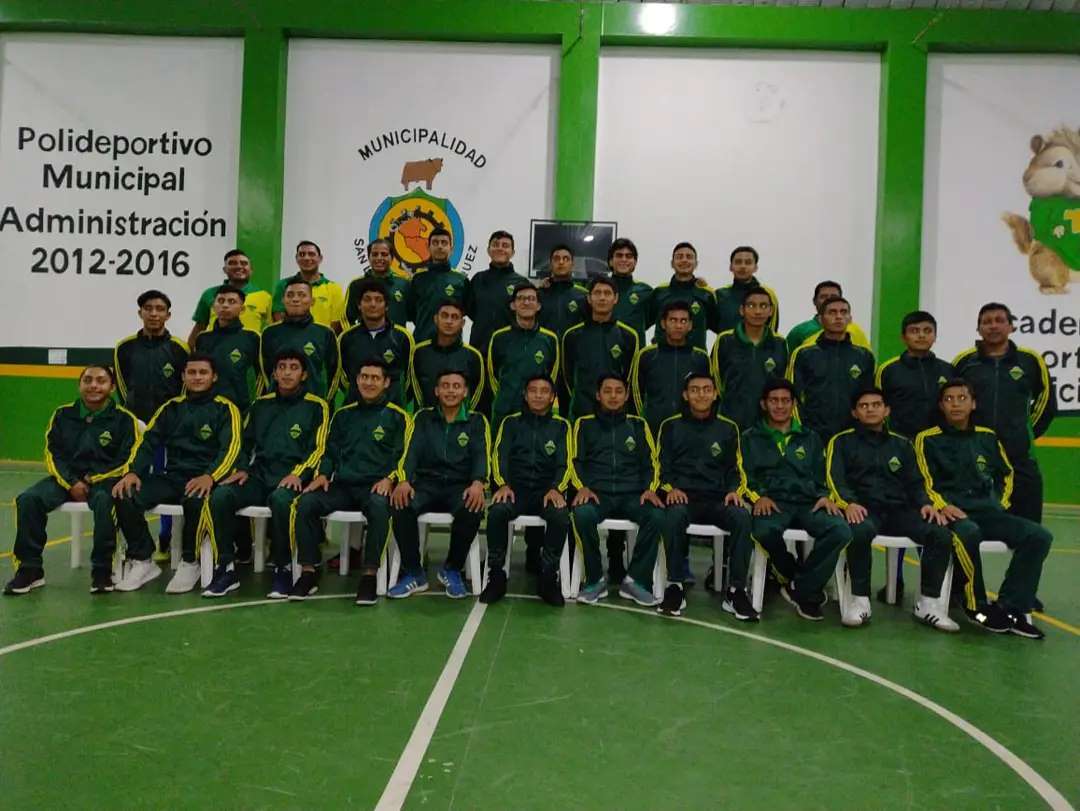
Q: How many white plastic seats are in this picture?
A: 11